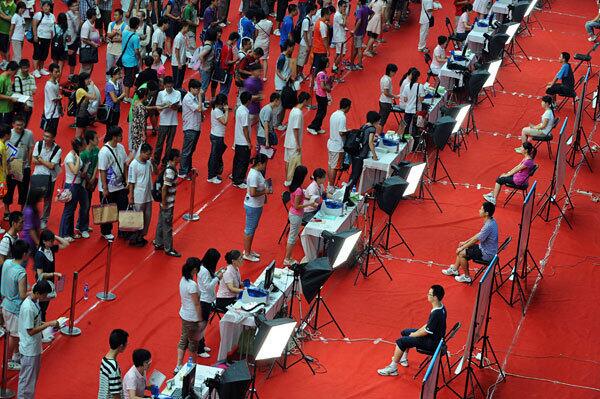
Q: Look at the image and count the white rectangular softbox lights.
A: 7